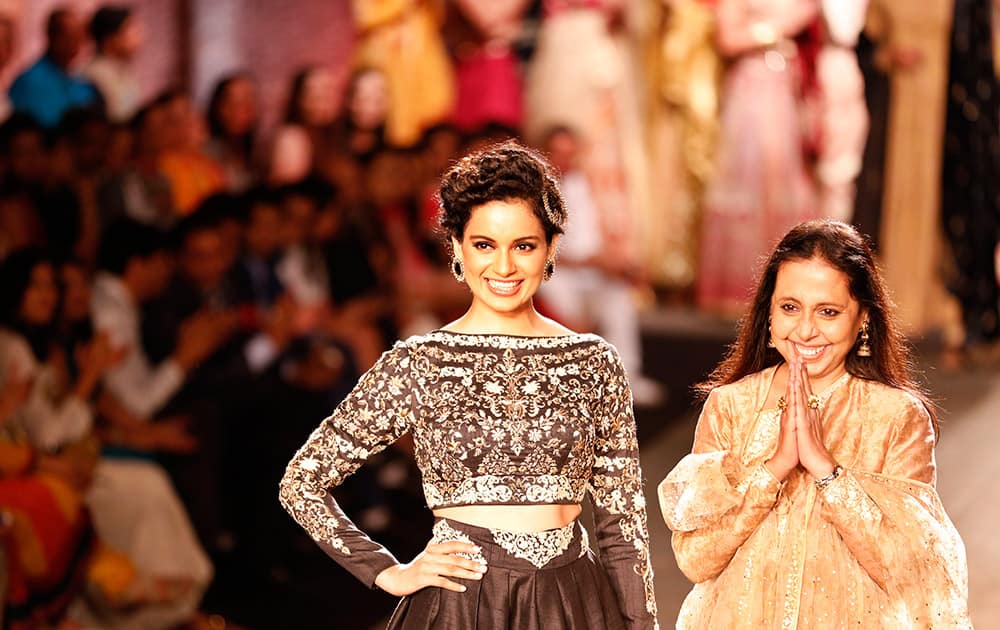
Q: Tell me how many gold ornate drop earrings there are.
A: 2